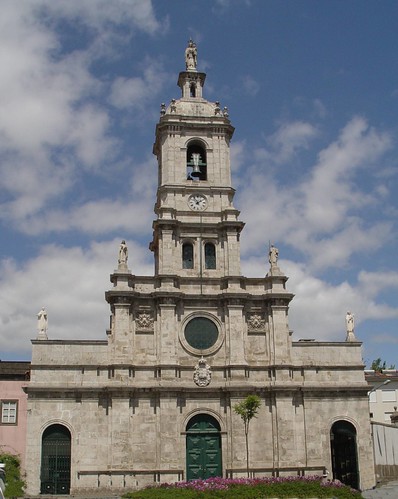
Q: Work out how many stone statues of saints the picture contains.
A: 5